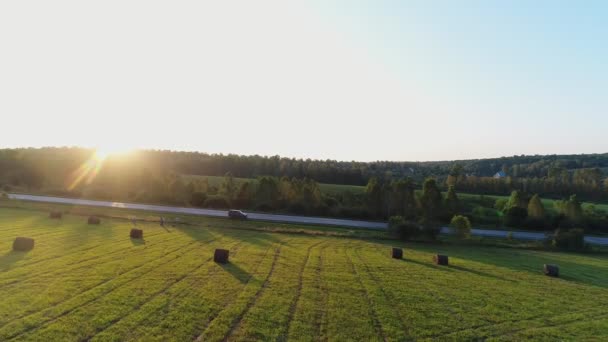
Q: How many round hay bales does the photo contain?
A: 8